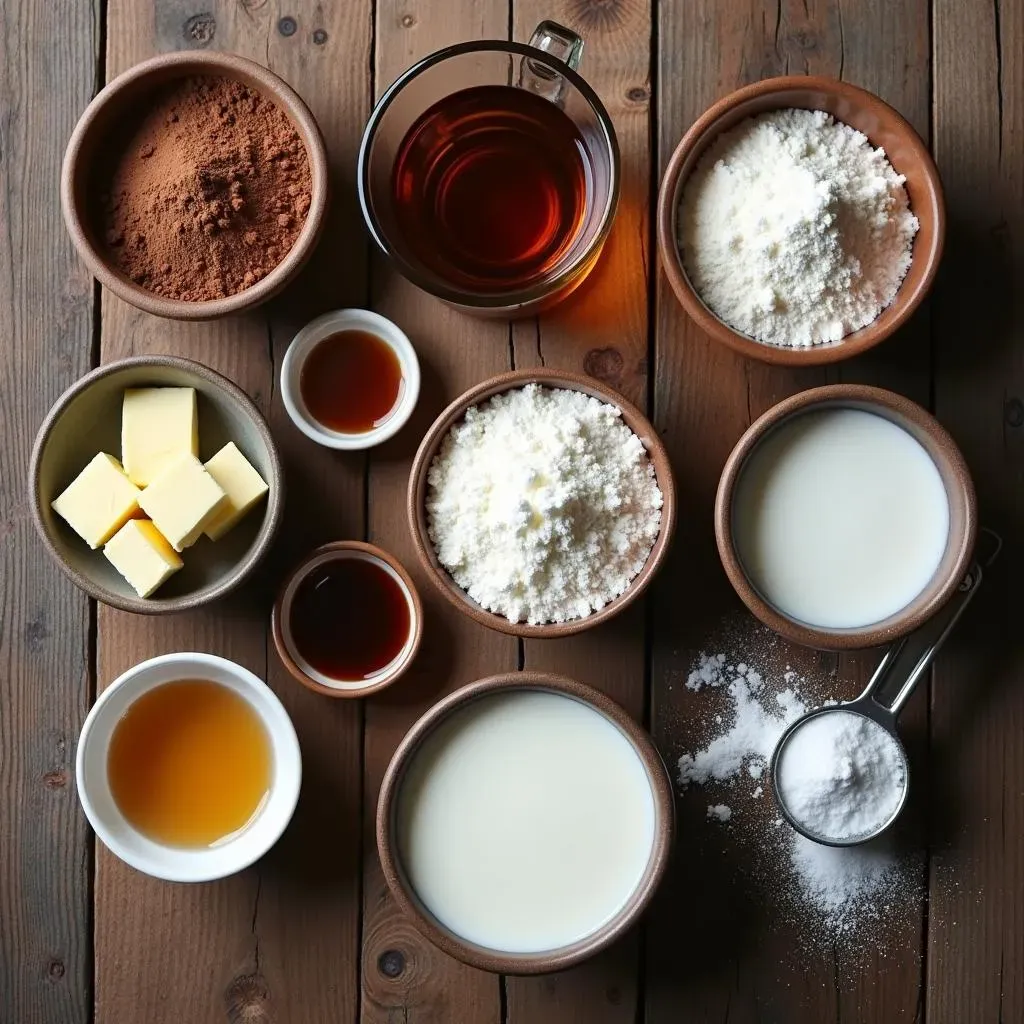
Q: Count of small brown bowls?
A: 1